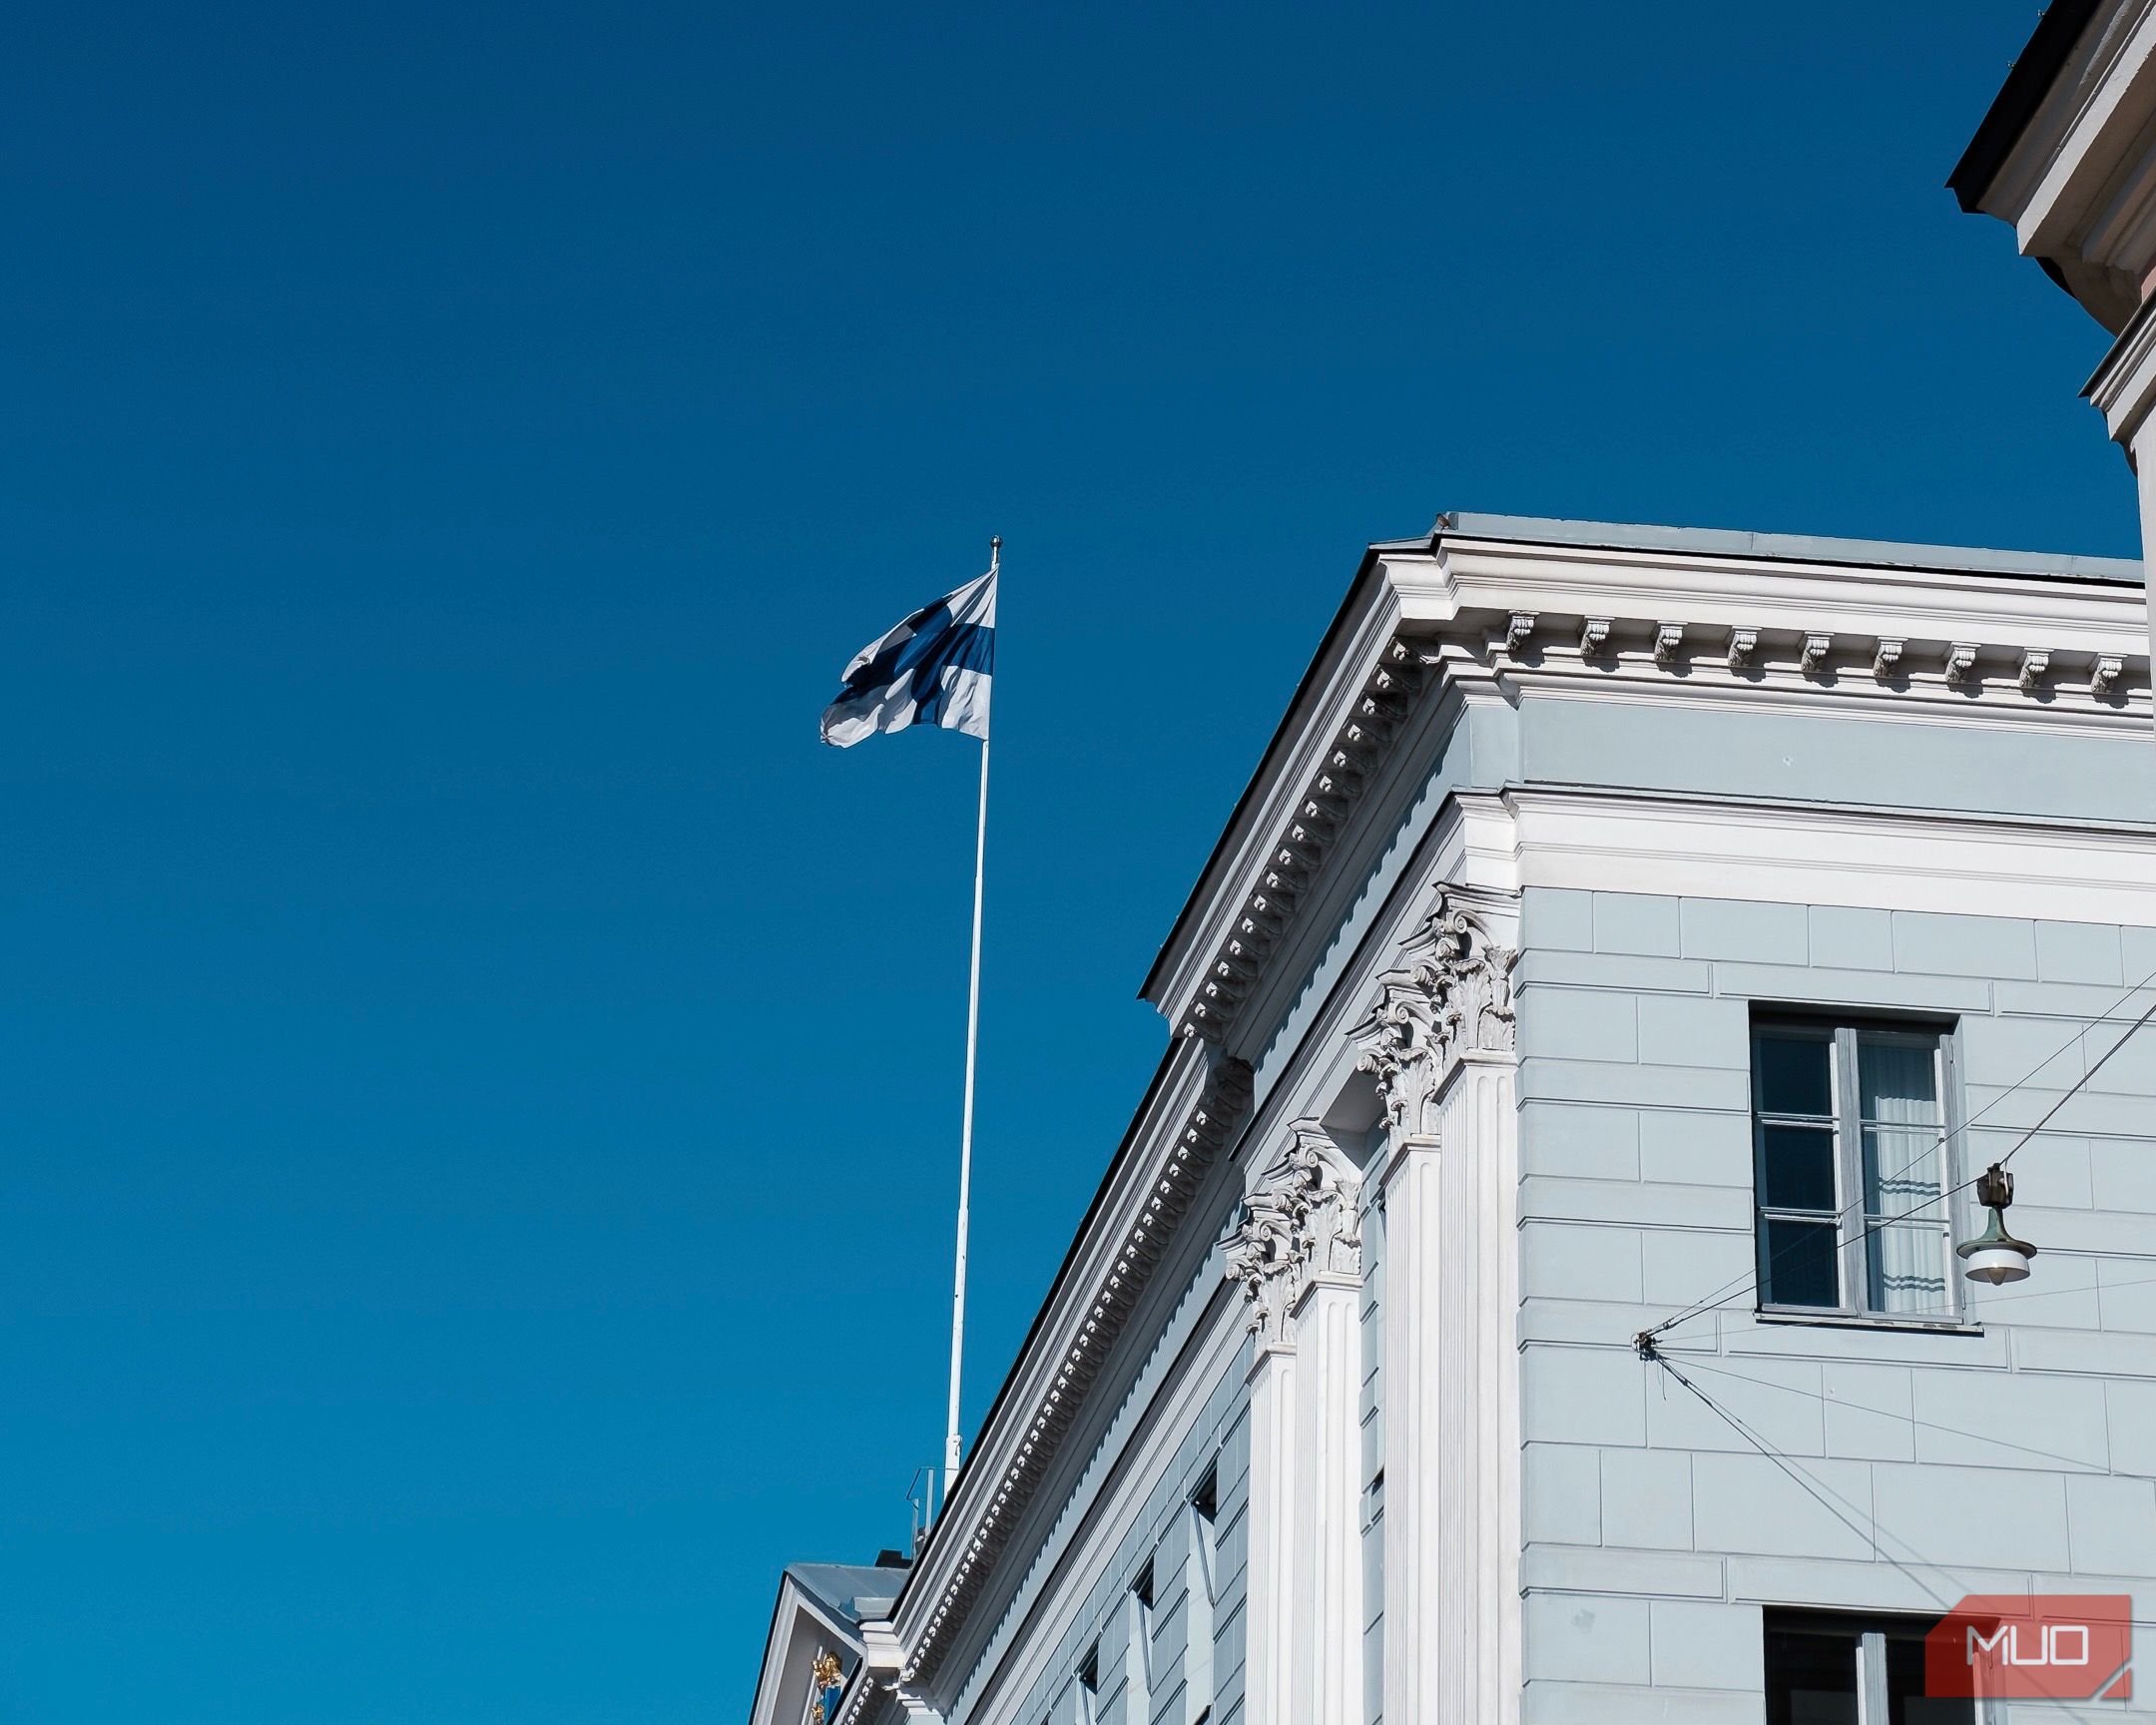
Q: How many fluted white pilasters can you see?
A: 4